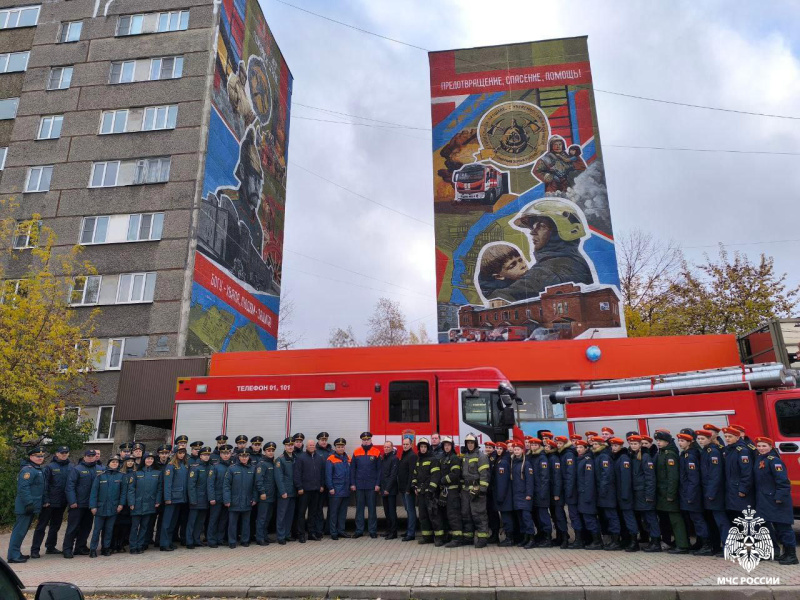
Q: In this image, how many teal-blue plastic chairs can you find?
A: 0